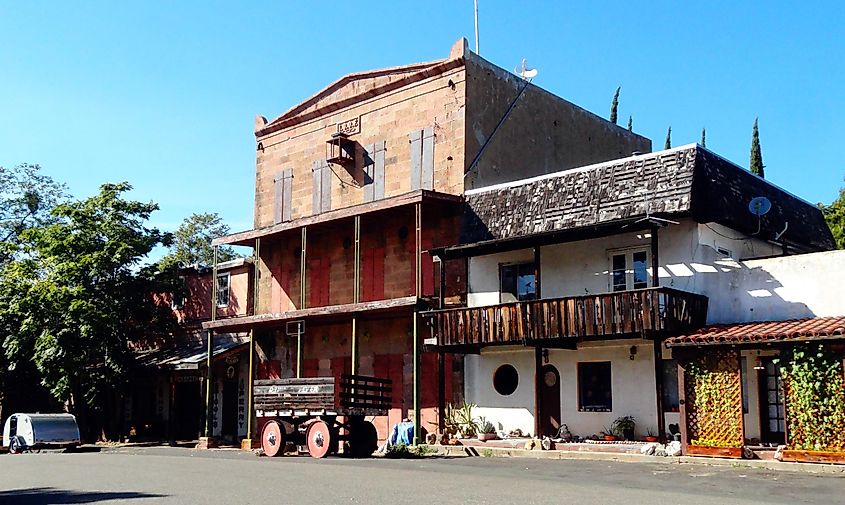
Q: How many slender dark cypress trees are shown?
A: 5